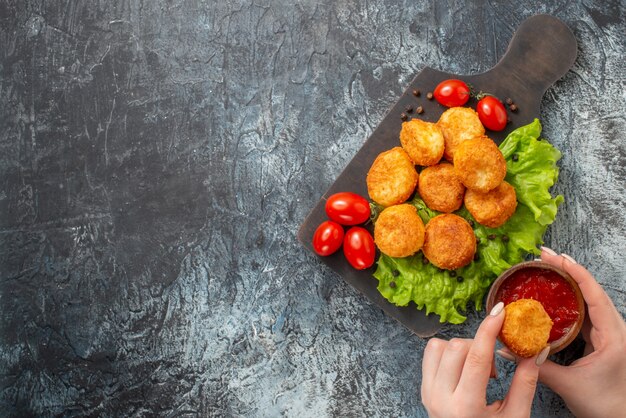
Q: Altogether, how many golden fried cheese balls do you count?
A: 9